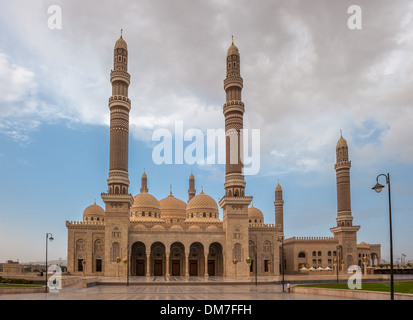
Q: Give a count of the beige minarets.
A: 6